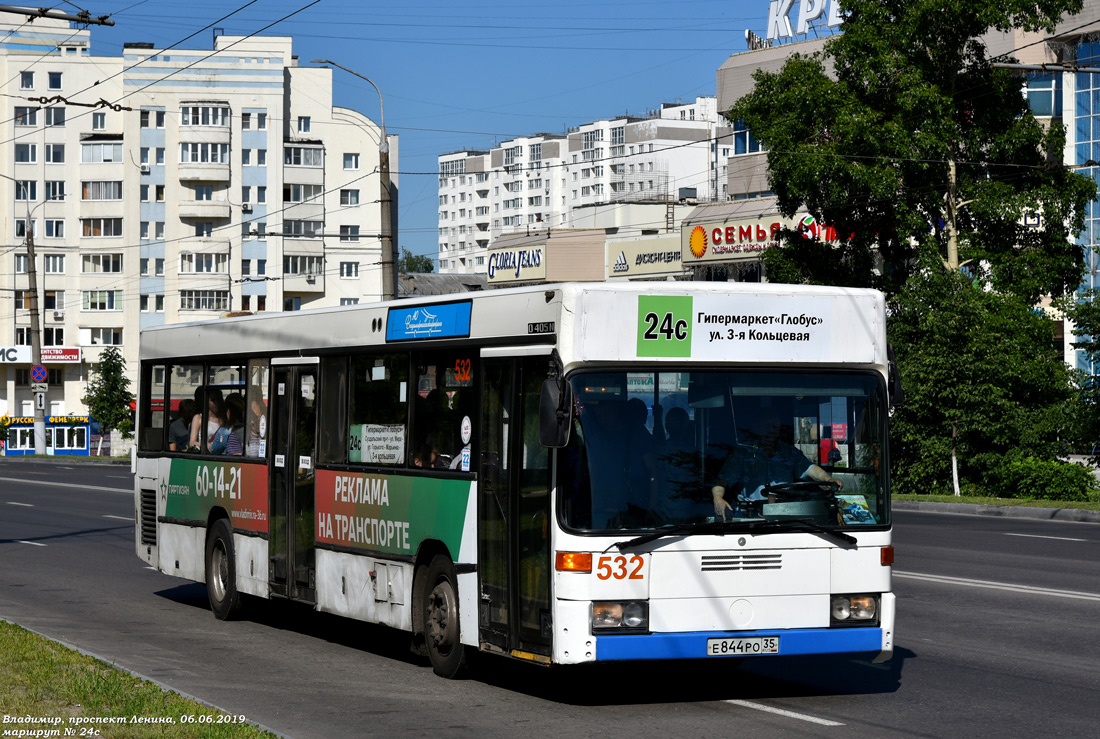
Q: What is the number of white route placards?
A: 2